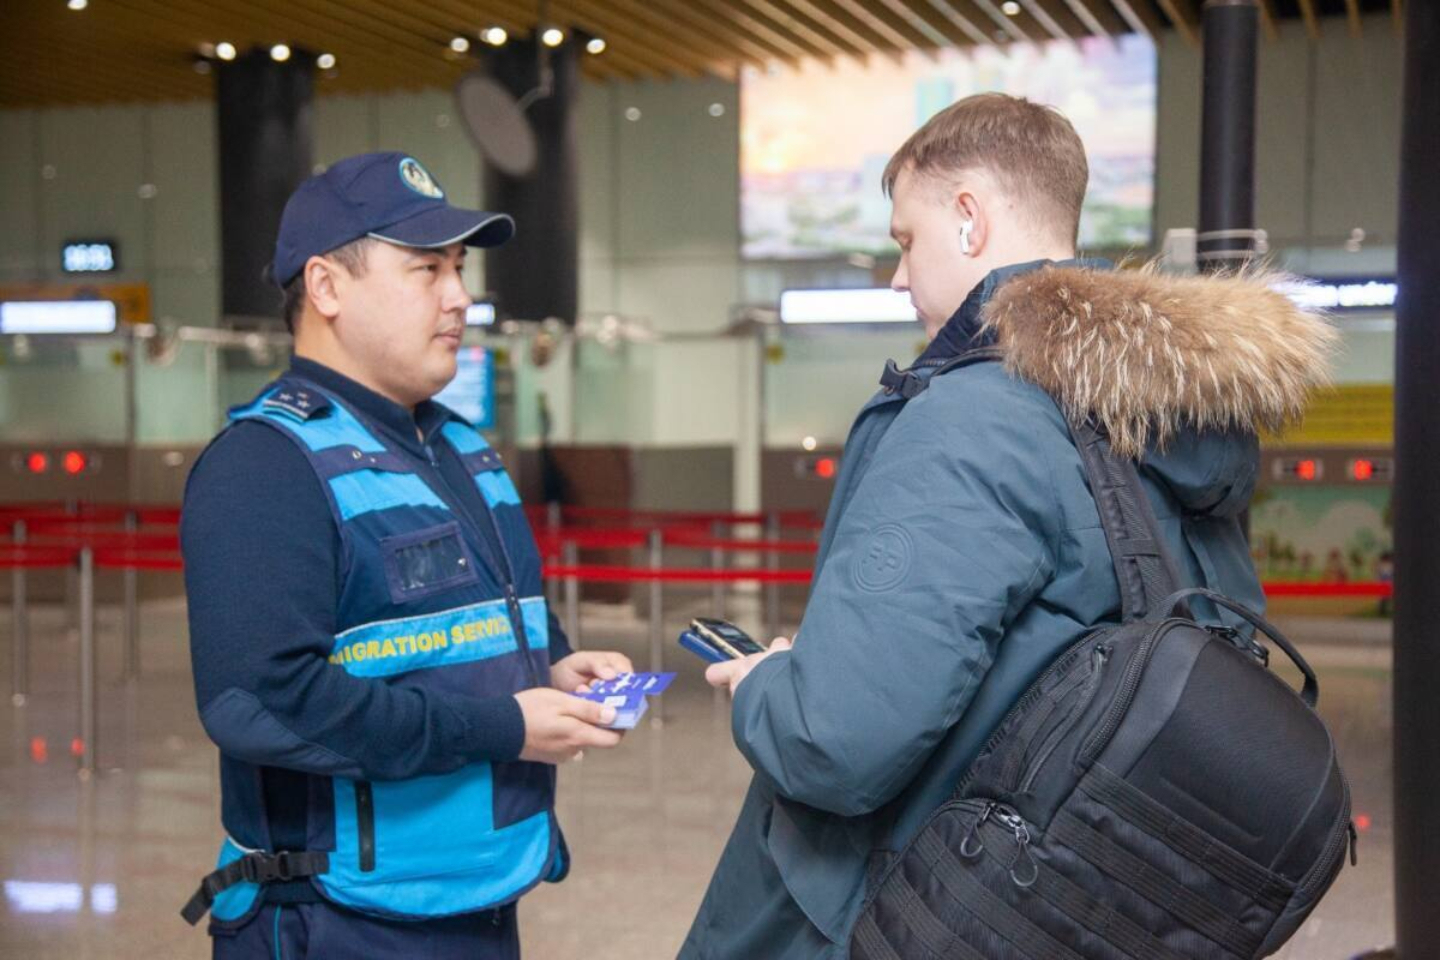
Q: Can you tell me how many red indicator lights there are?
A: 5